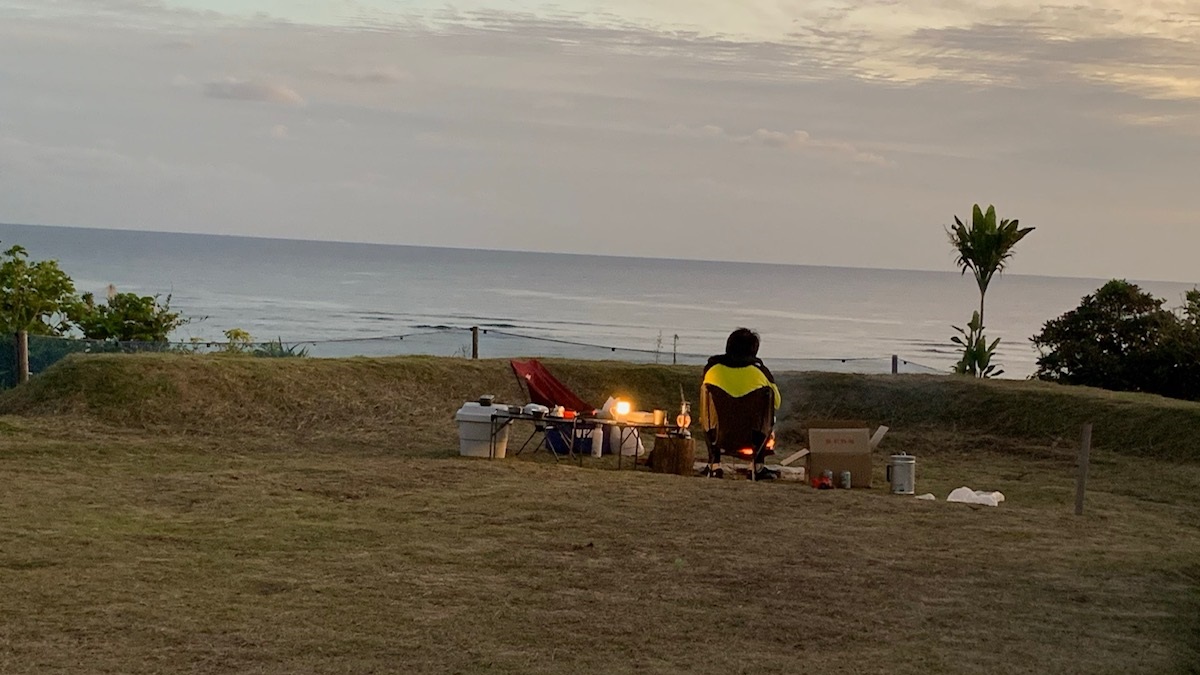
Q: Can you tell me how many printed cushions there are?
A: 0